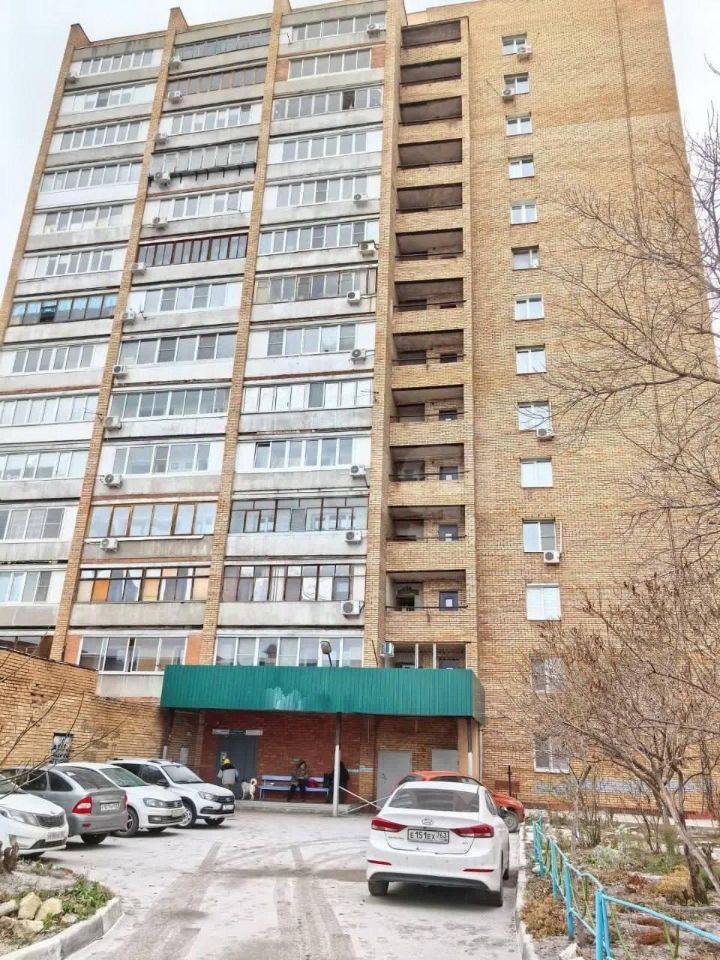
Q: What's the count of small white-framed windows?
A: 14